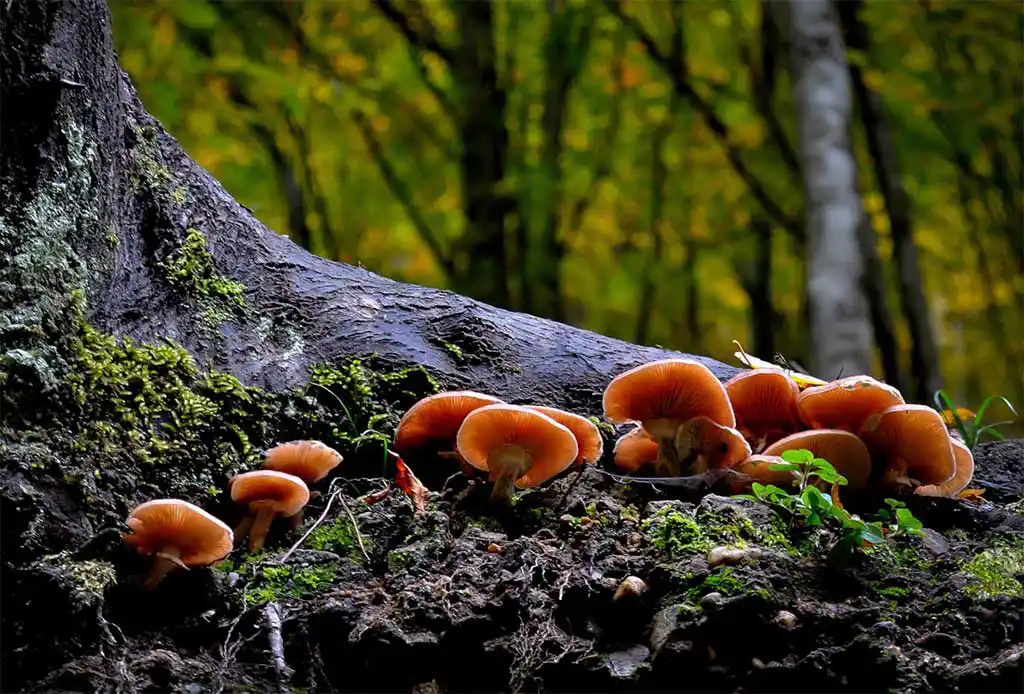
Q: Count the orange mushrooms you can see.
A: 15